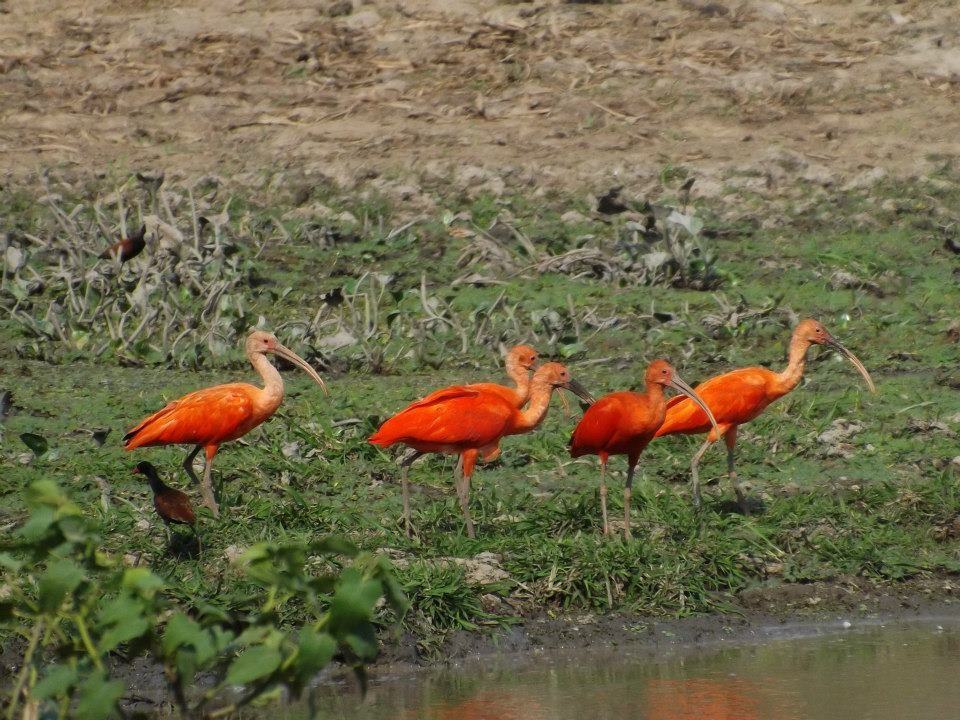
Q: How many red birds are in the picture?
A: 5